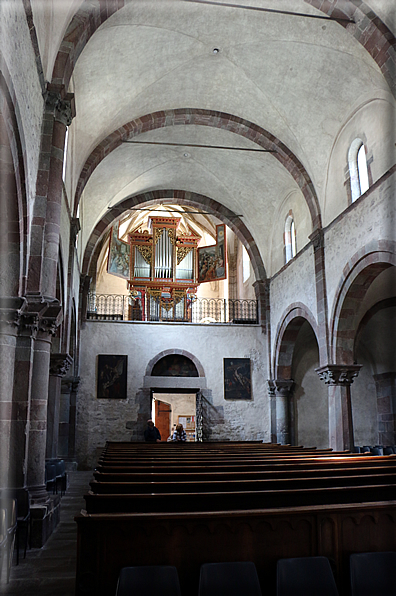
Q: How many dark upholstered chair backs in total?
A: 4